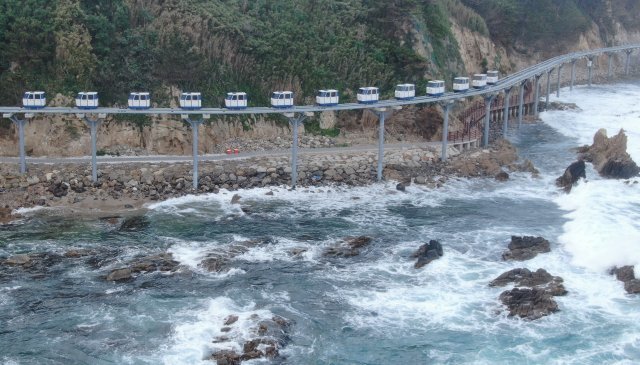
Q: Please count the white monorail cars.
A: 13